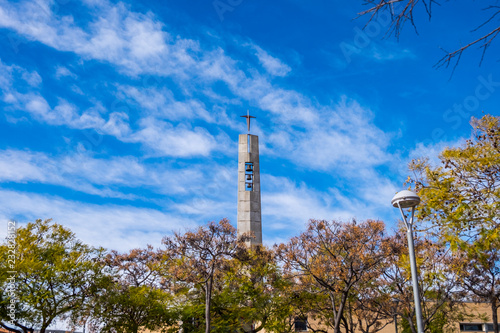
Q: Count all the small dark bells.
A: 3